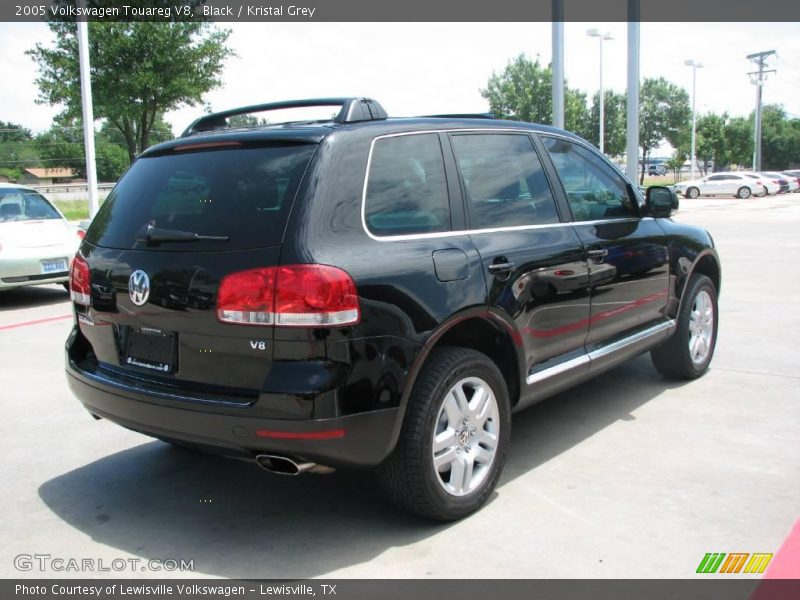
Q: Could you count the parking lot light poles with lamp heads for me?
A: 2